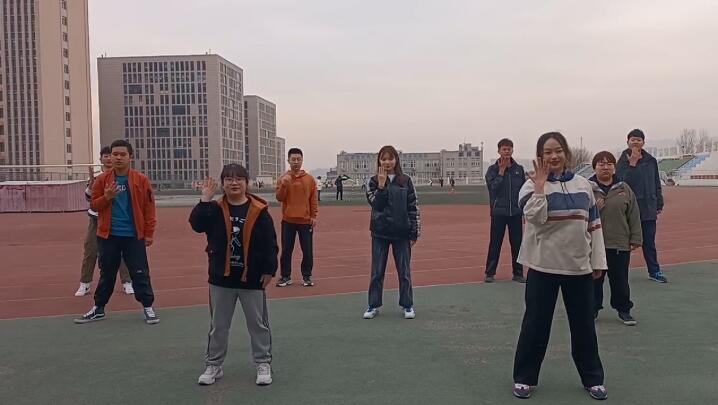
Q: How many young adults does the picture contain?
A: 9